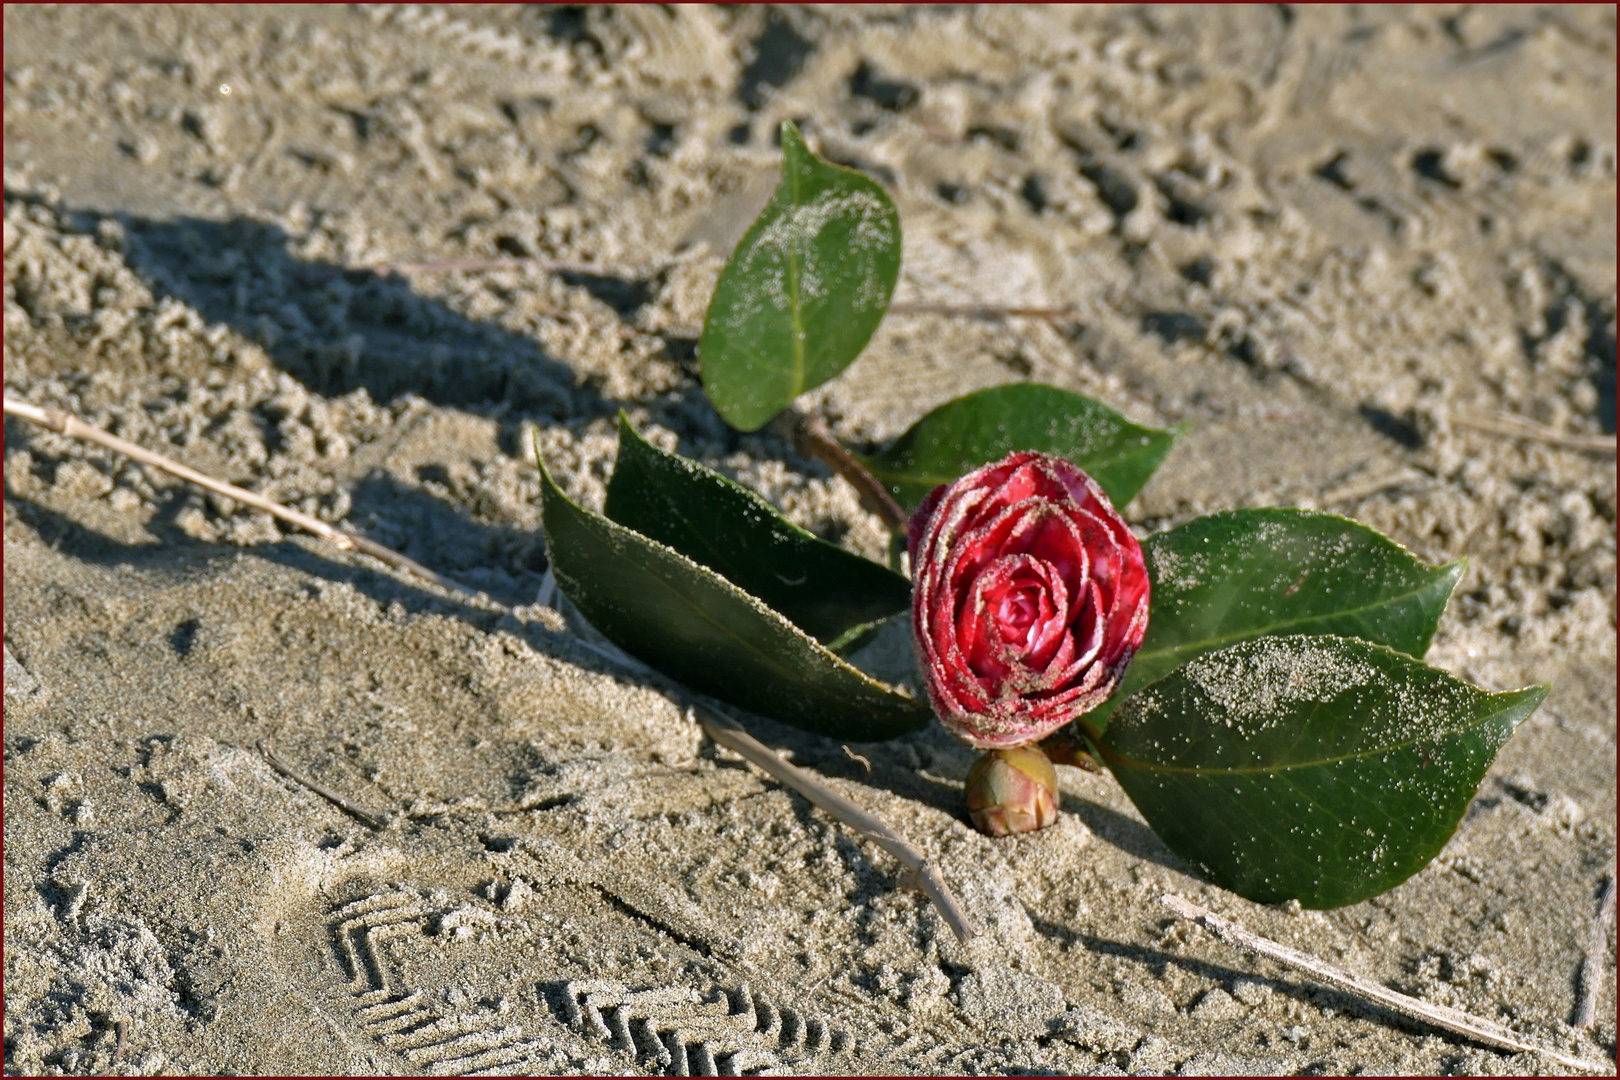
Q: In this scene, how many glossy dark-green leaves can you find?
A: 6